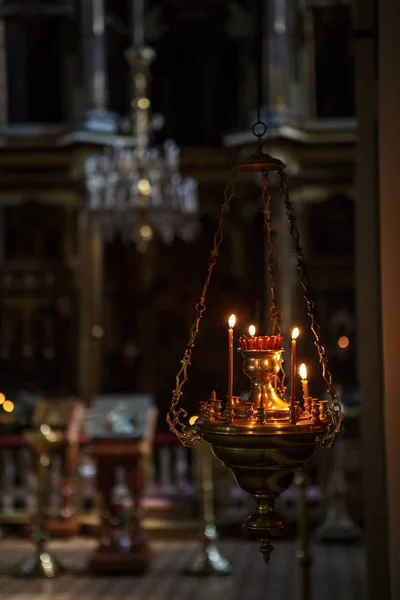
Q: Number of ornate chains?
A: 3